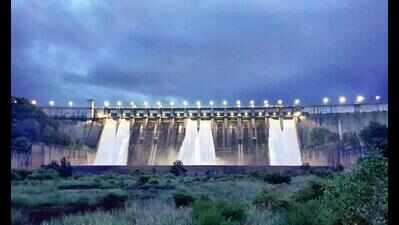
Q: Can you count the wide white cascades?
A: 3